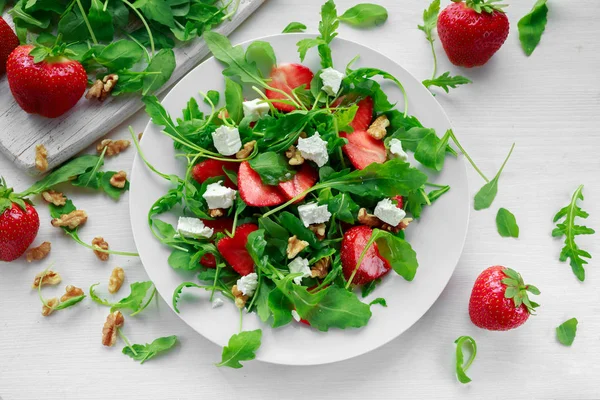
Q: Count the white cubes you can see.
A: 11